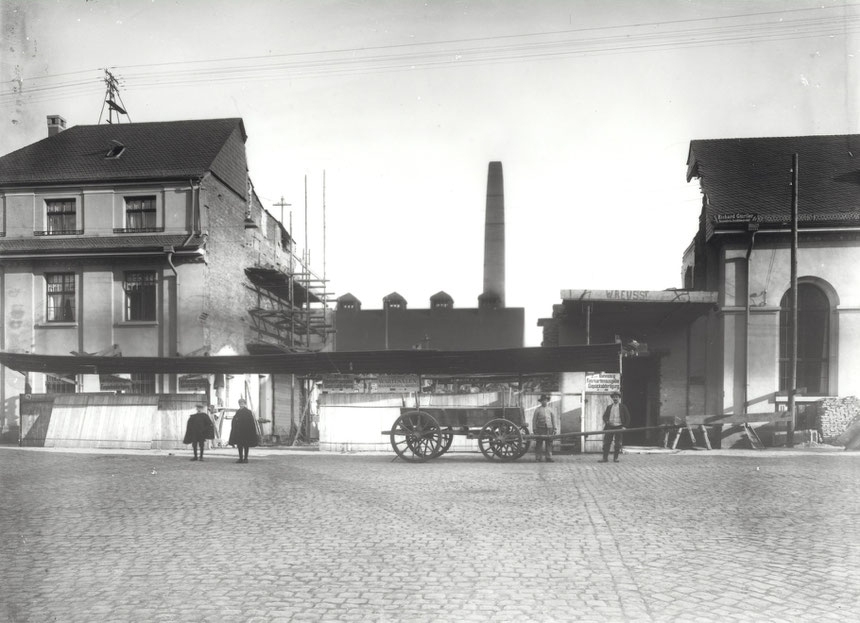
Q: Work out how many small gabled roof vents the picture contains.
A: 4